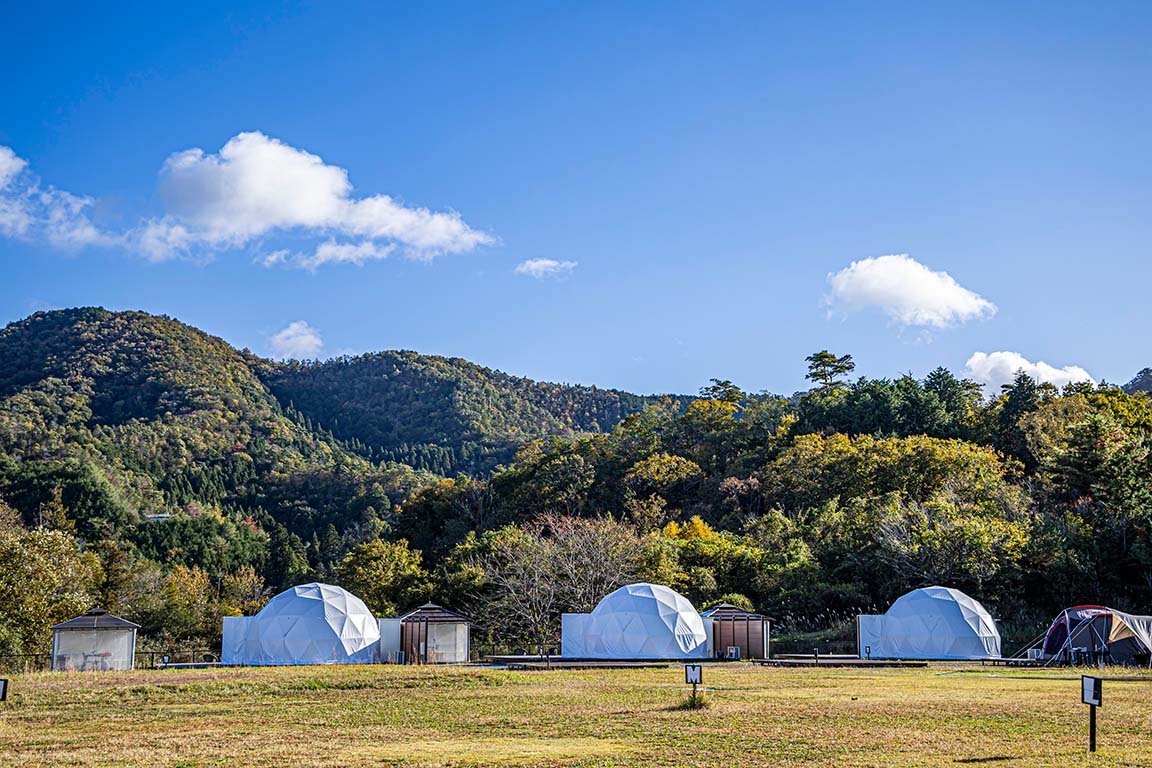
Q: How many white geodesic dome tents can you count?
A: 3